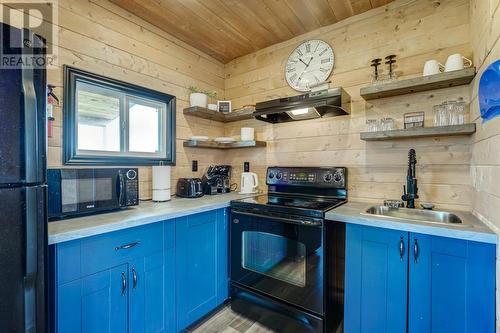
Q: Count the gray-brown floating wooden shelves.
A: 4